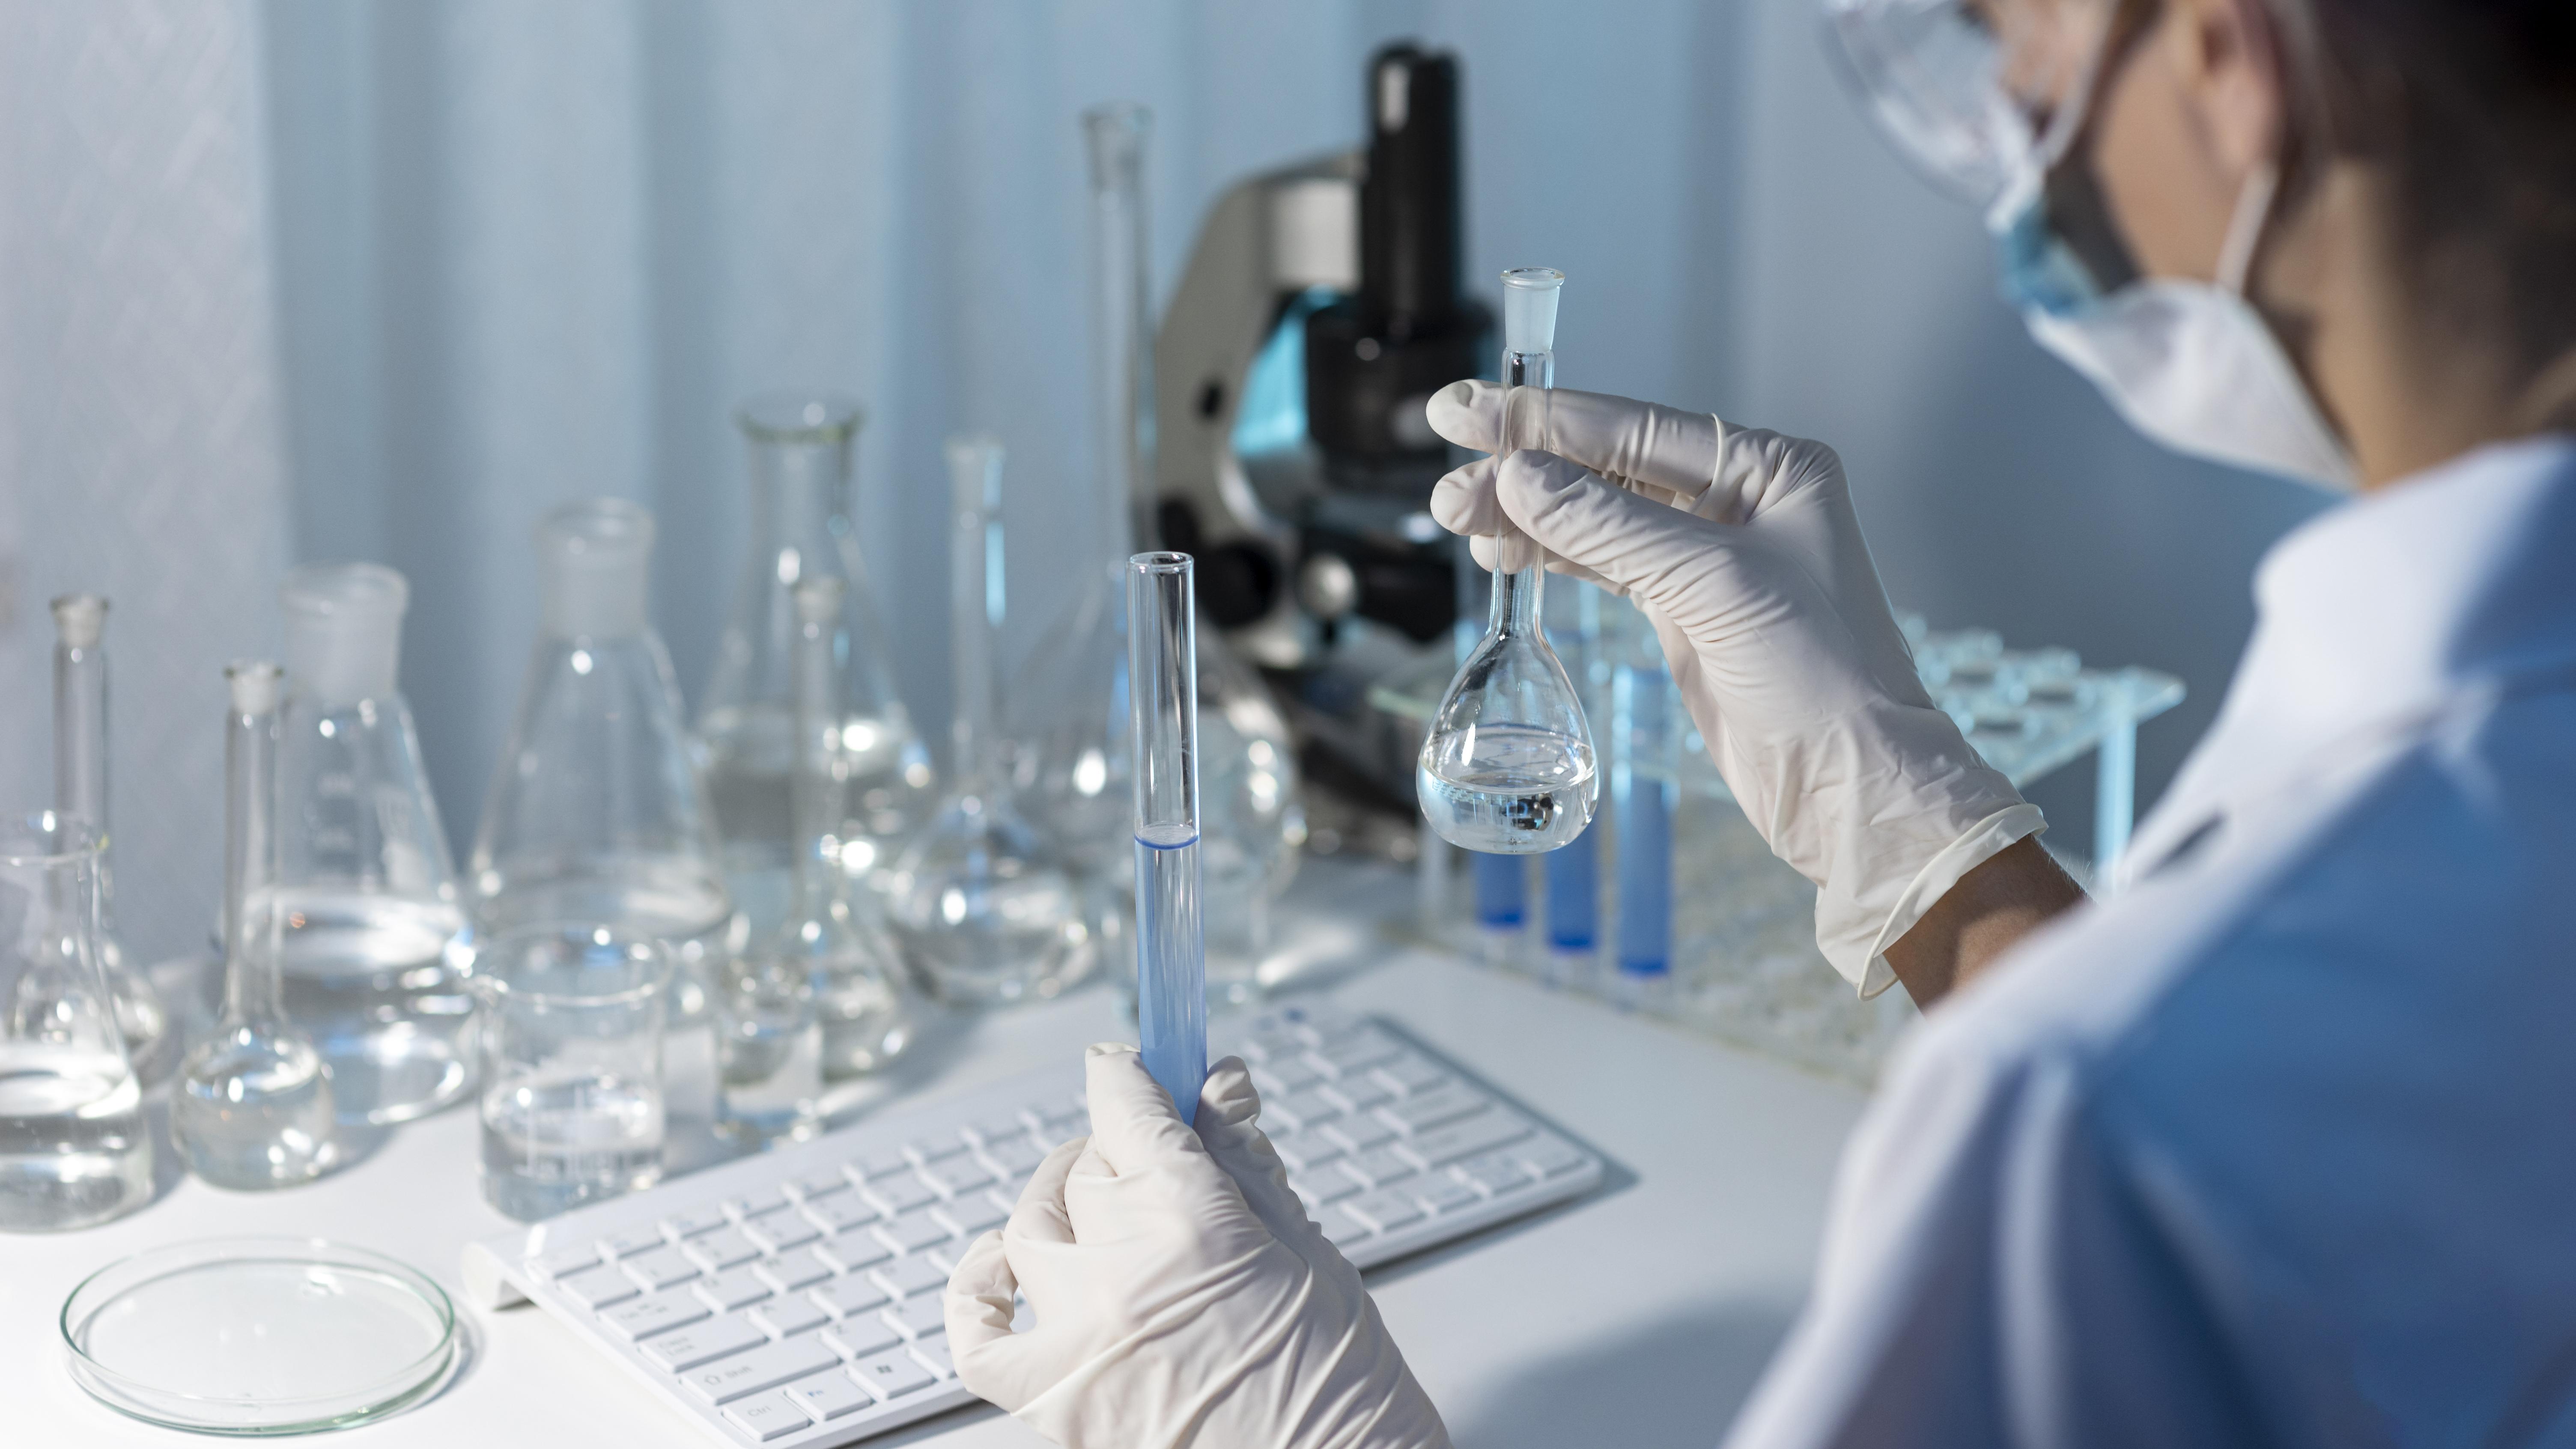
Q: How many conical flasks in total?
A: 4